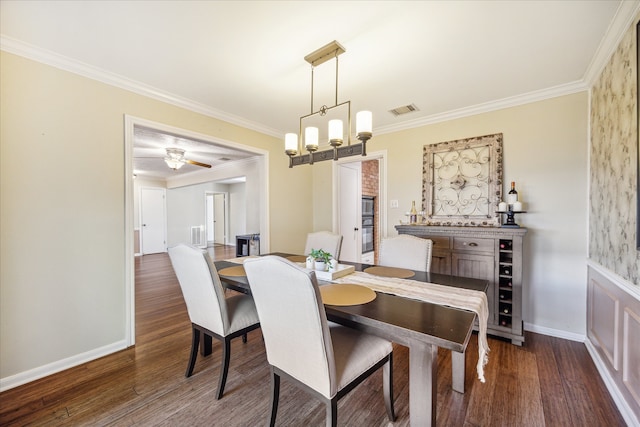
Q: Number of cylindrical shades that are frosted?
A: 4